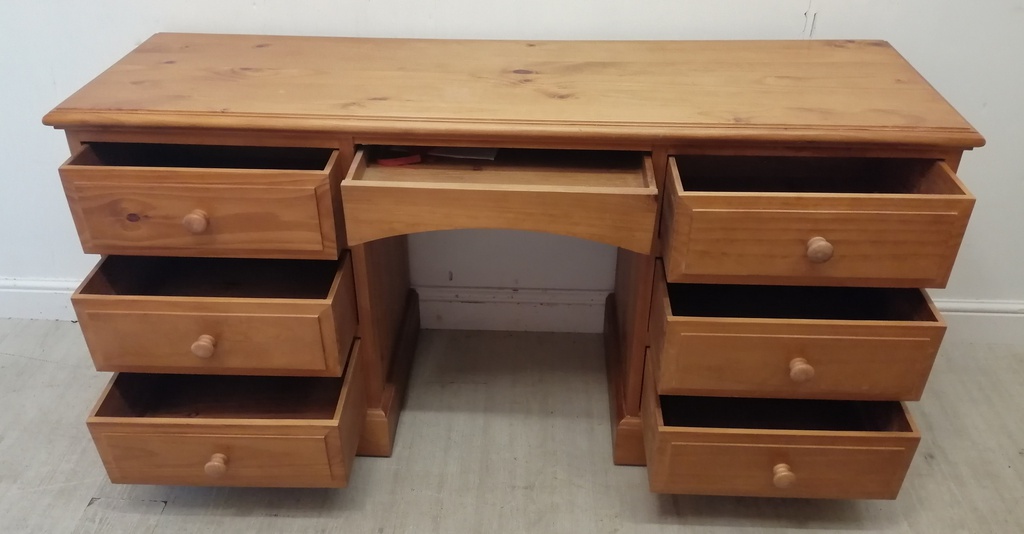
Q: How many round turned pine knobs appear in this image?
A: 6